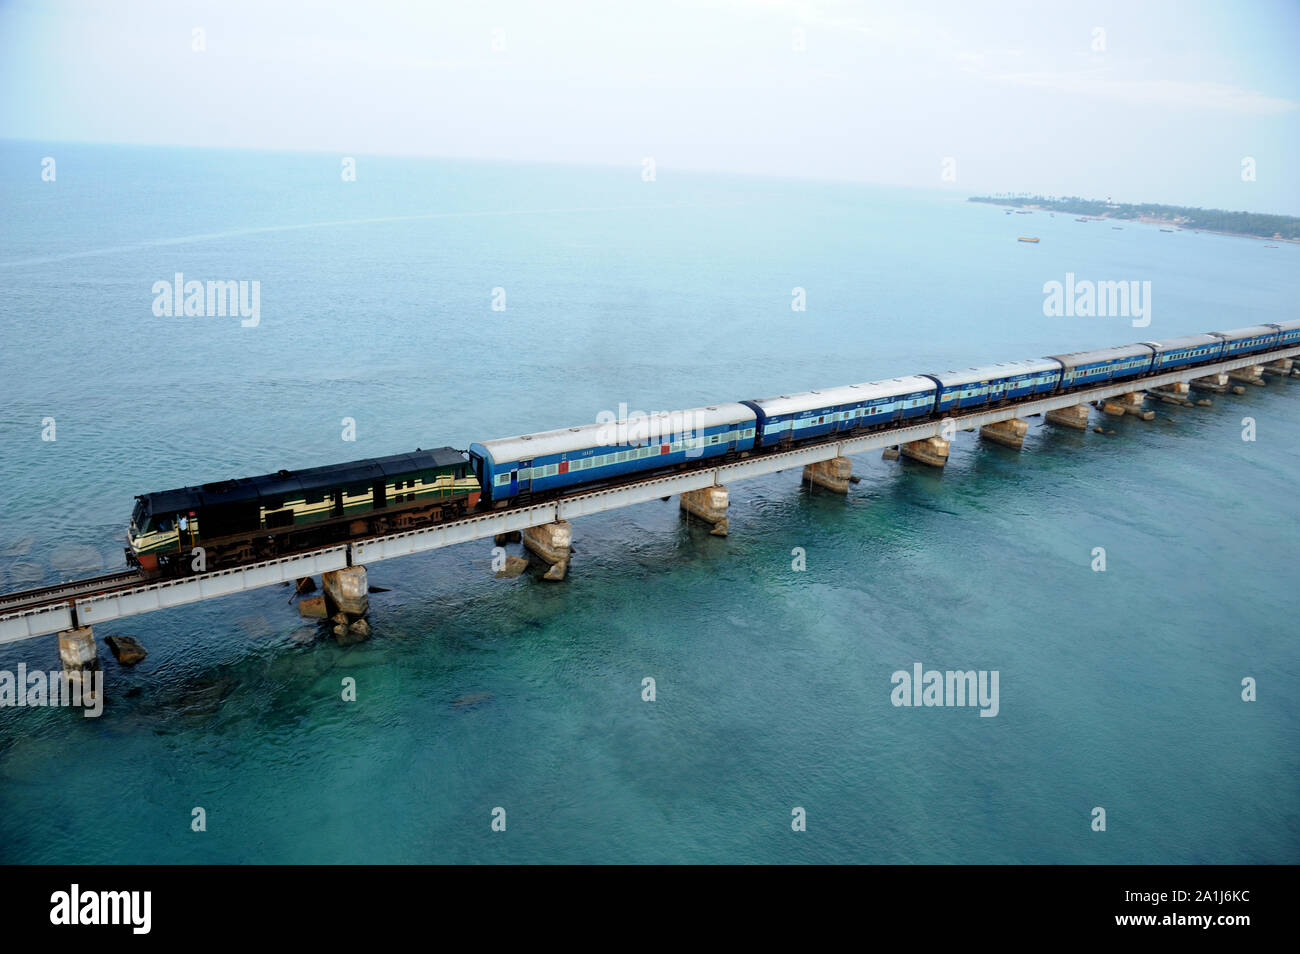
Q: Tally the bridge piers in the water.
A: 13